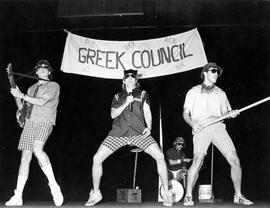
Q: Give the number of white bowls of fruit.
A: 0